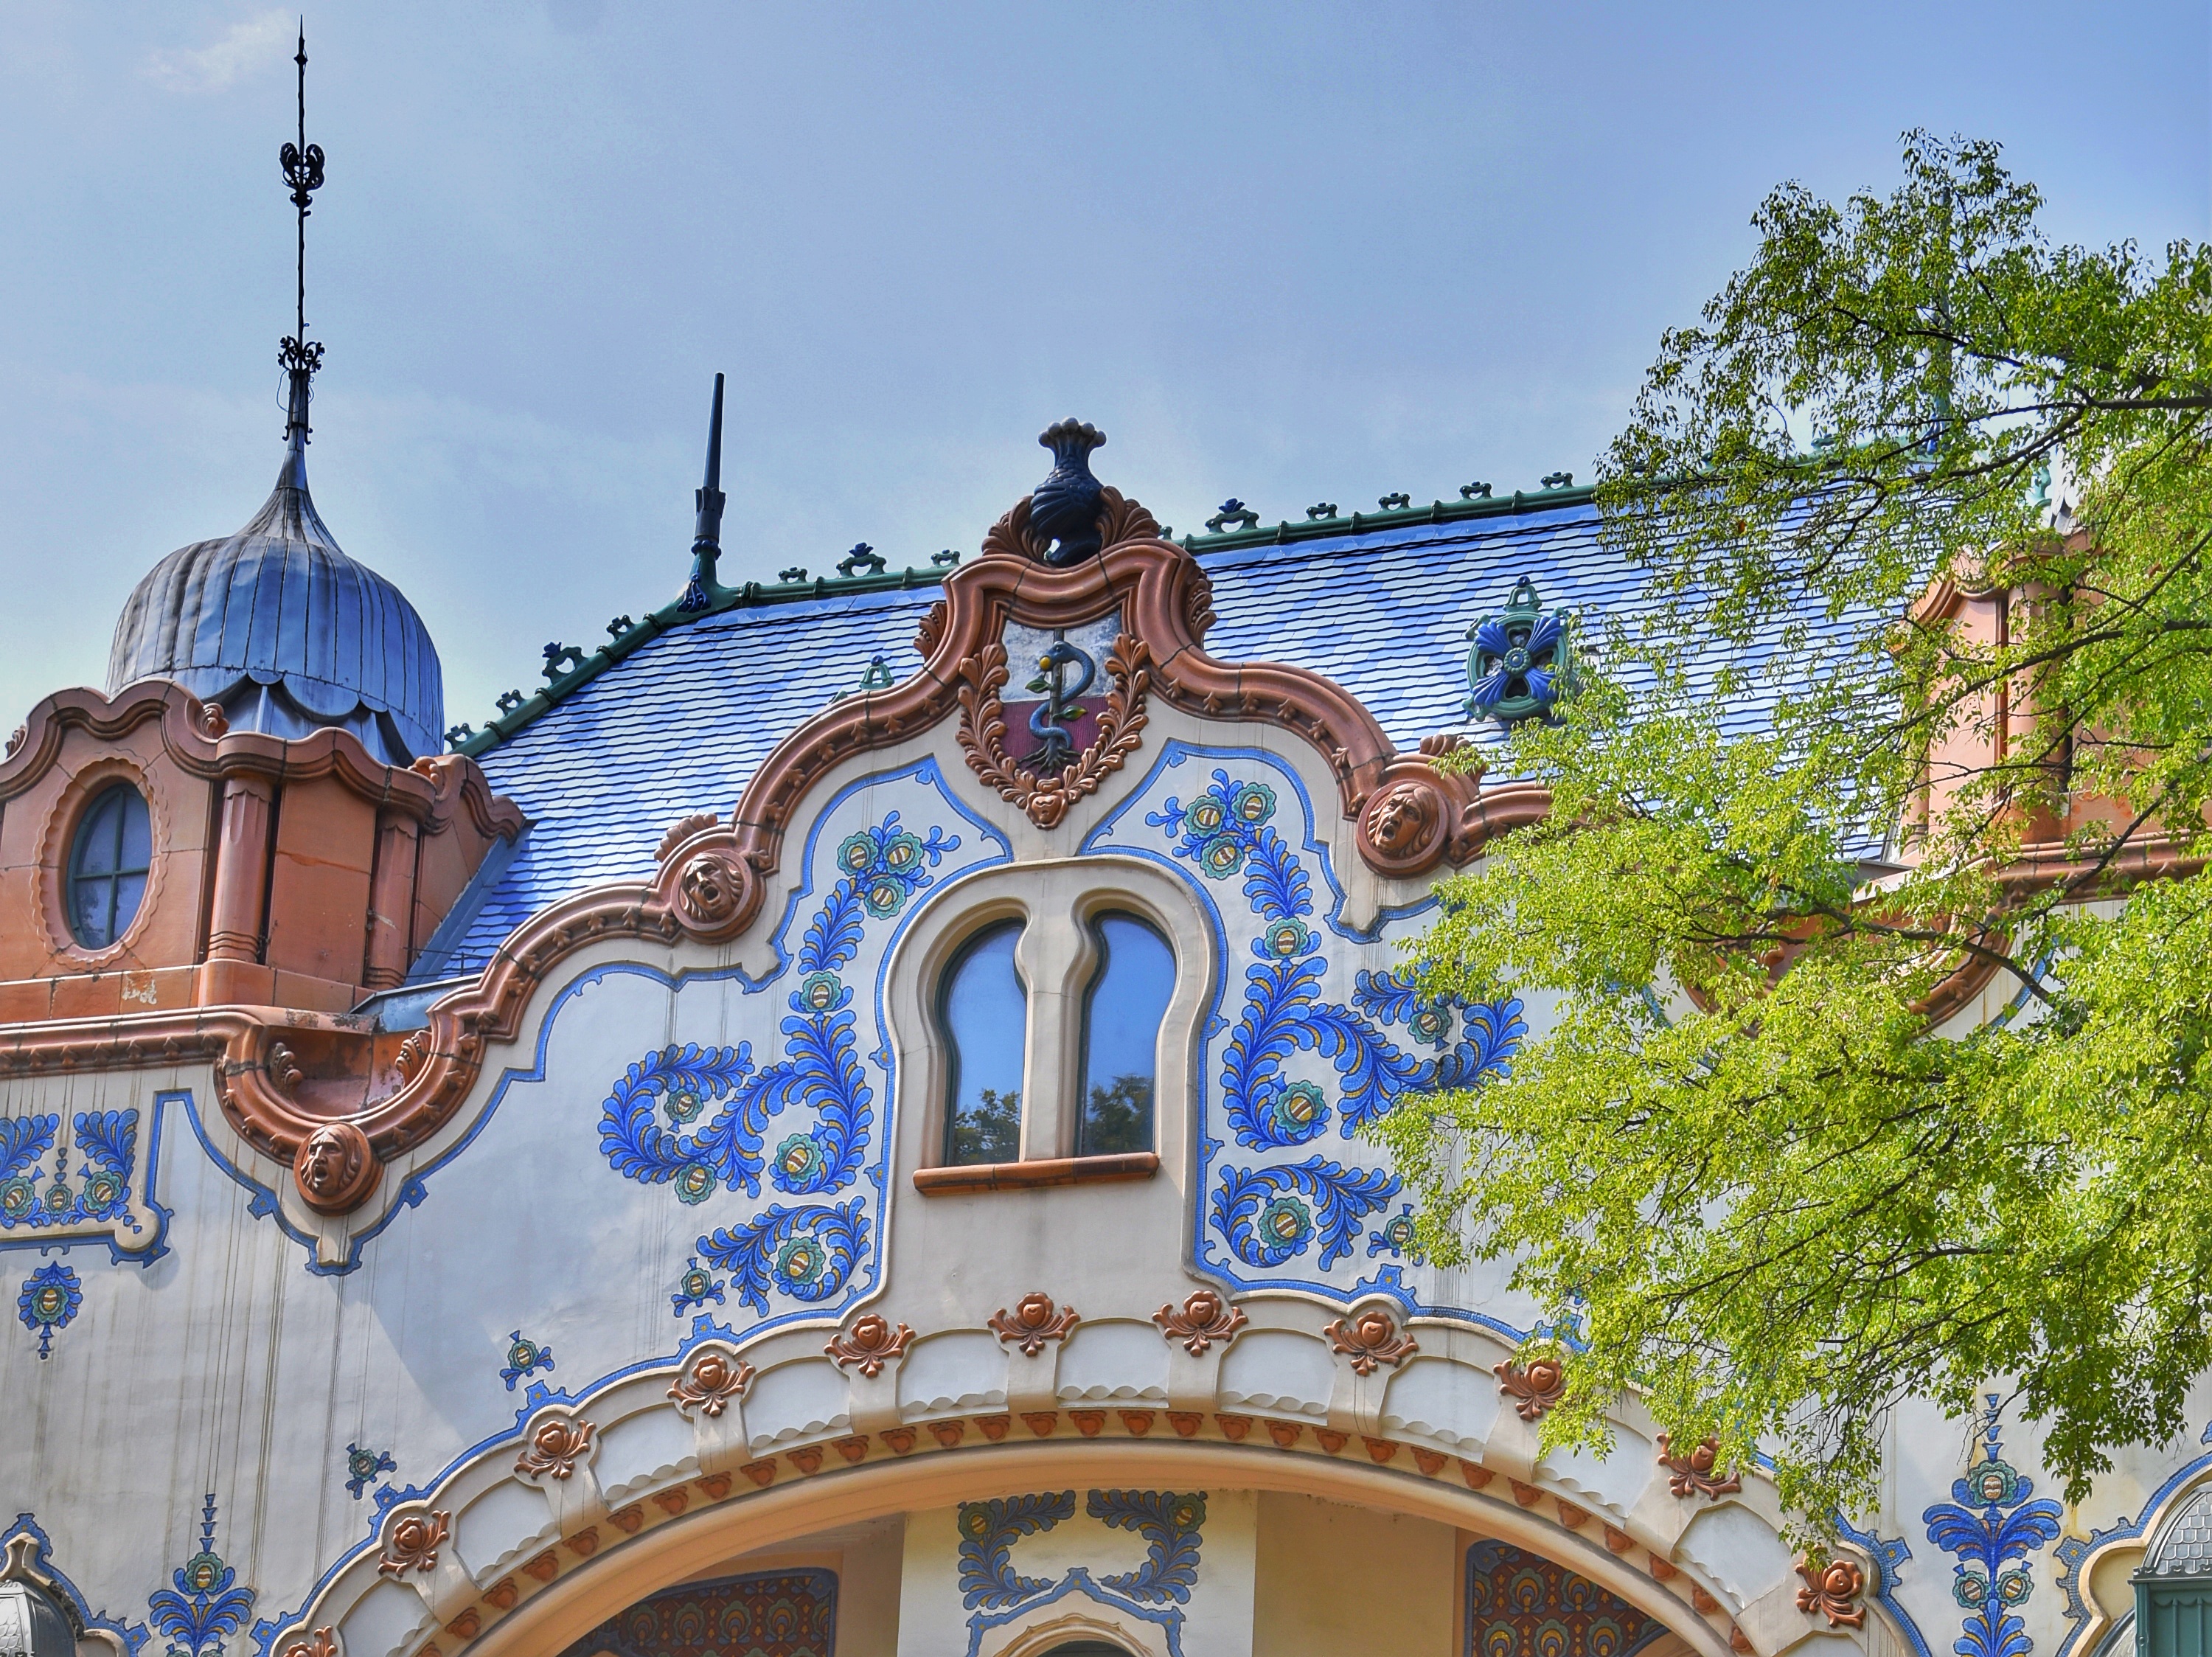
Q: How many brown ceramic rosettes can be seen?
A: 11